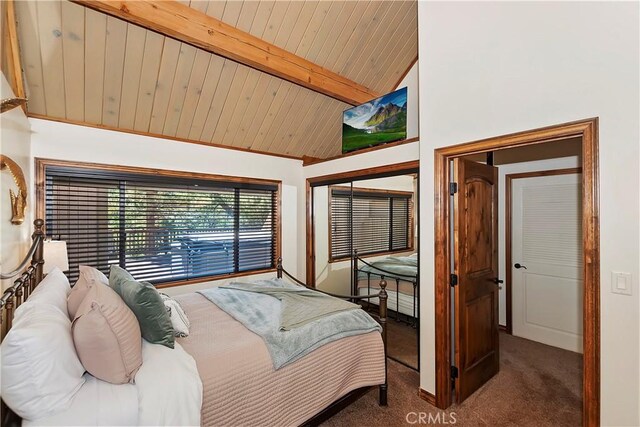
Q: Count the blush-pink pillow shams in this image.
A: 2